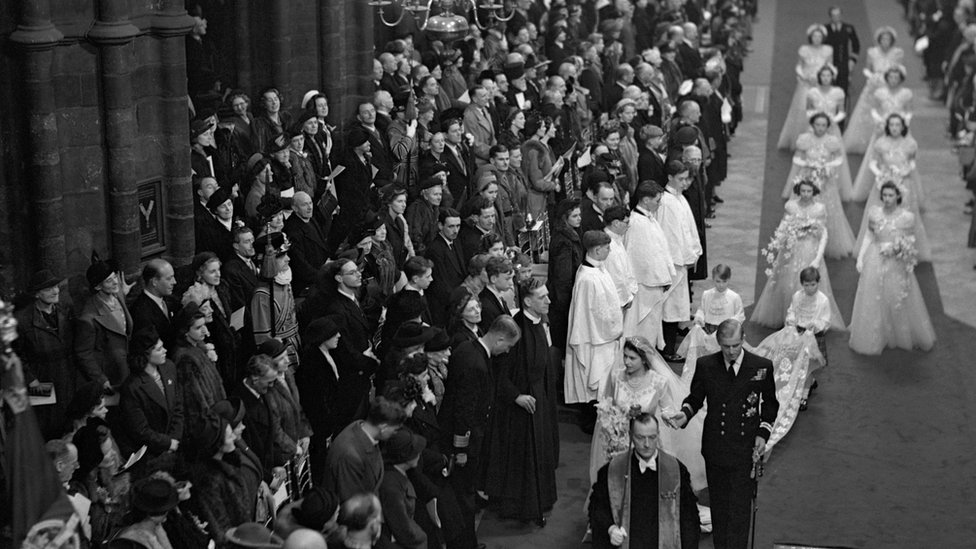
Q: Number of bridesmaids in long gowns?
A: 8